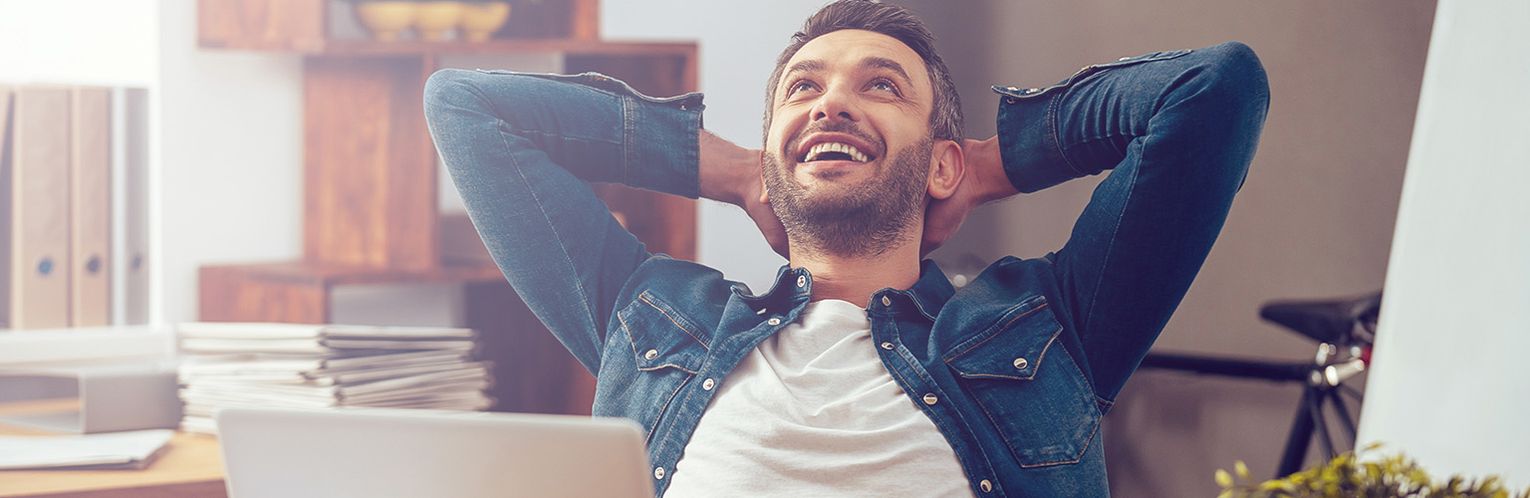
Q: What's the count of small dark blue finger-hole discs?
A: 3